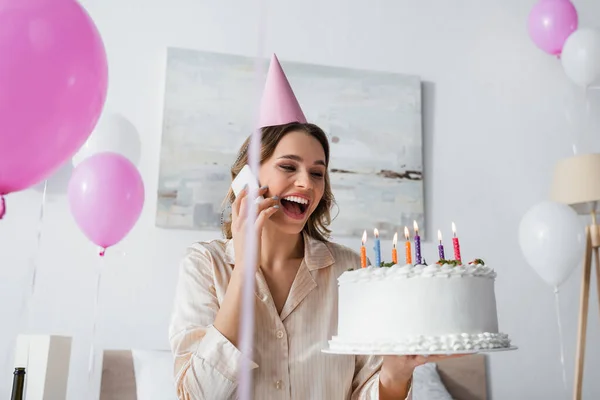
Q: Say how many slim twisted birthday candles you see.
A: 7